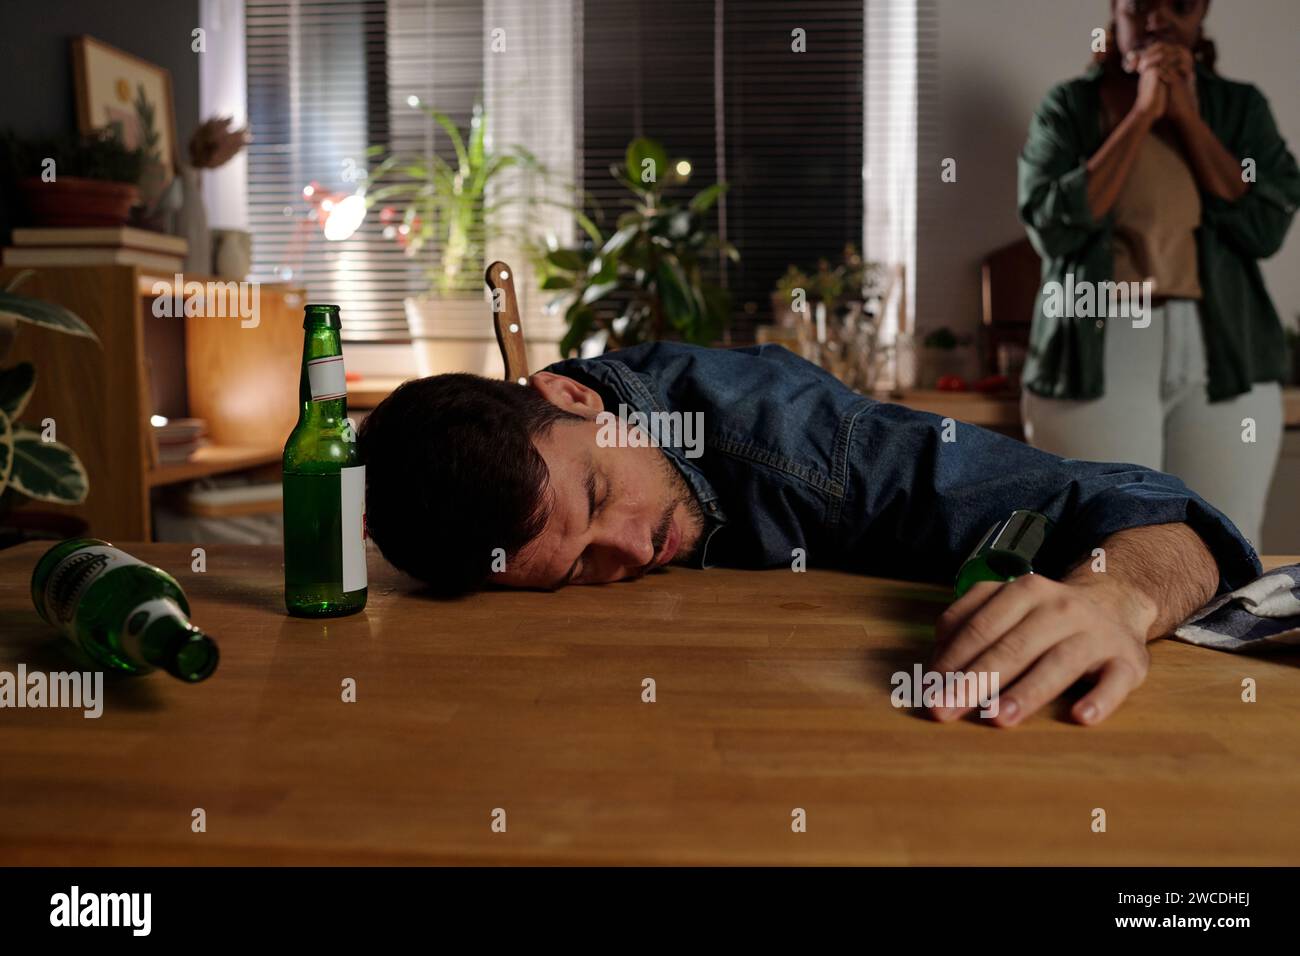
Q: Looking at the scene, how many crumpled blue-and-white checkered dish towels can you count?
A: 1